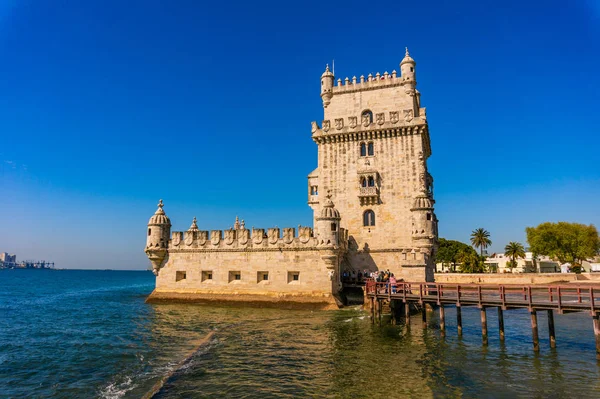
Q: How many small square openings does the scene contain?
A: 5